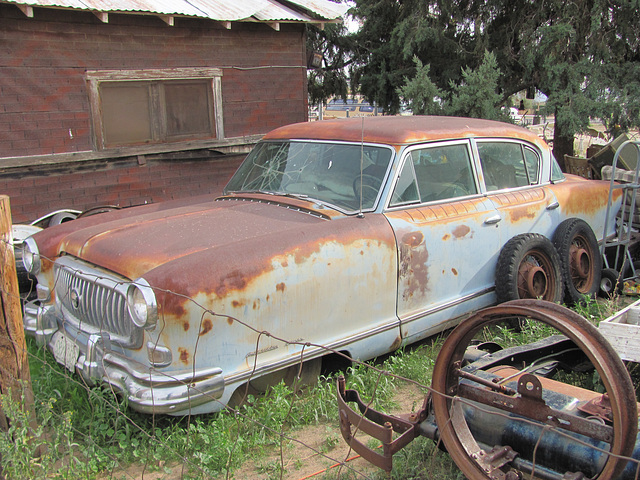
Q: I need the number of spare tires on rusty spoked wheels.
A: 2